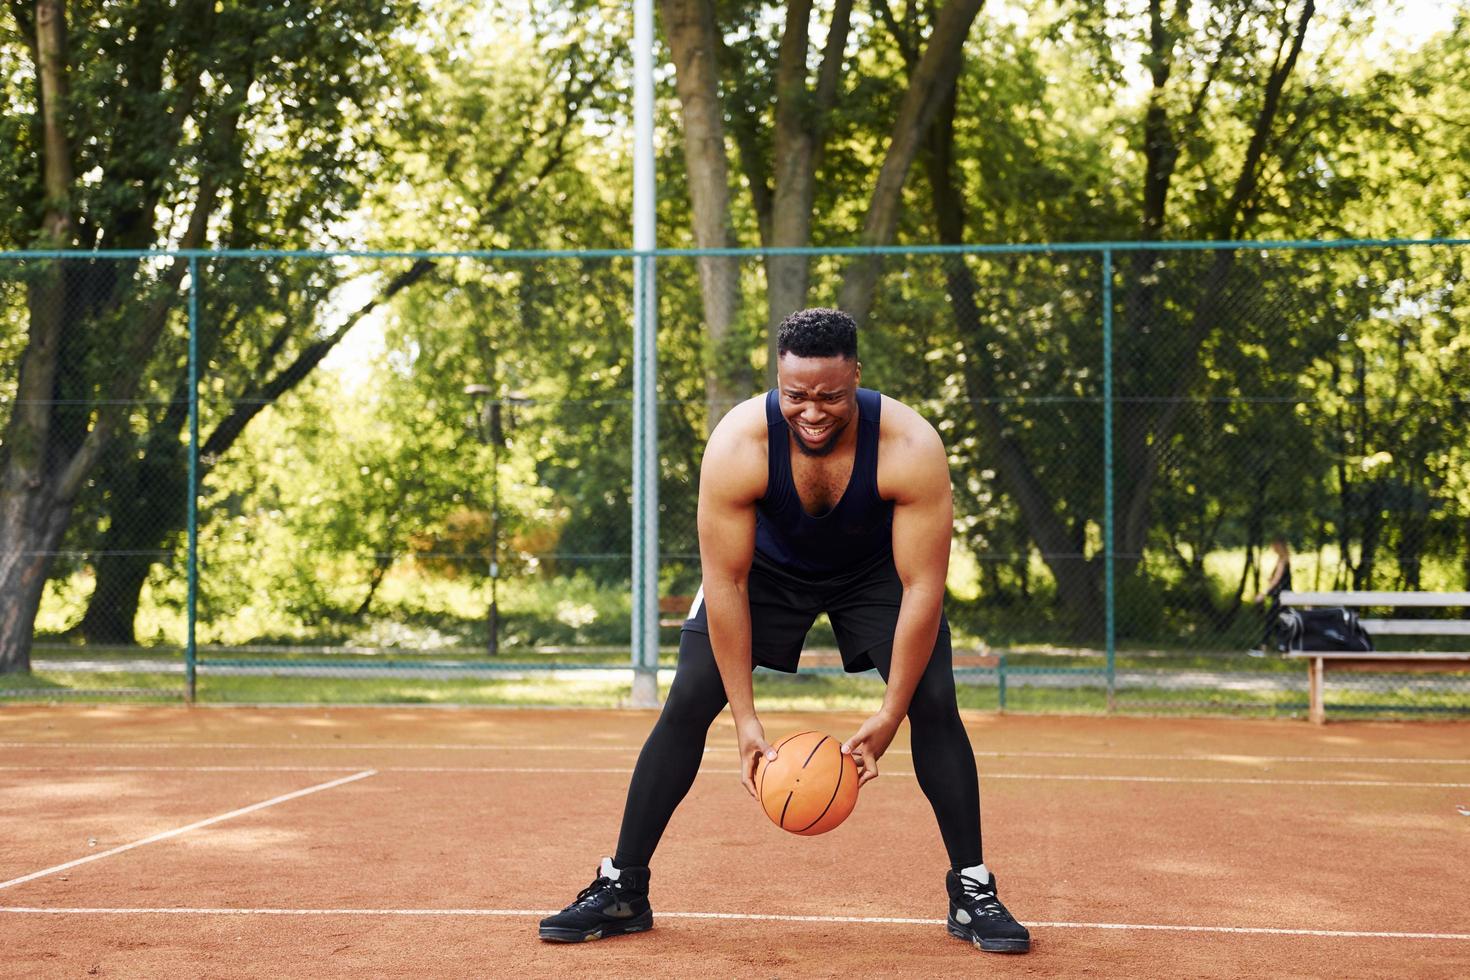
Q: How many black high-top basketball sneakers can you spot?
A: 2